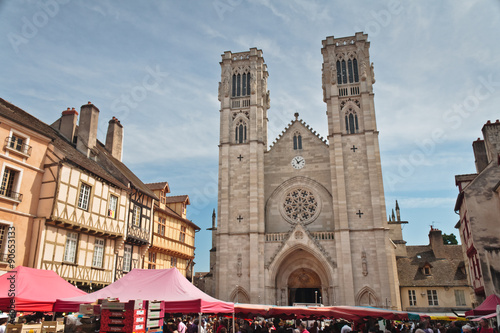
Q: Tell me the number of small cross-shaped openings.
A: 4